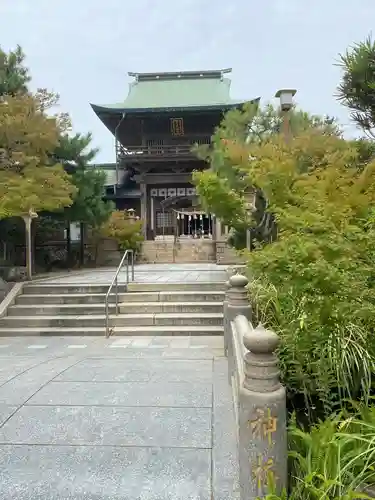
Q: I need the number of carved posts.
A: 2